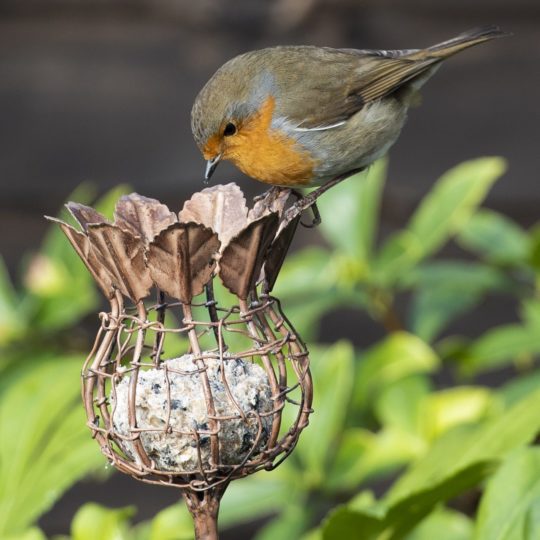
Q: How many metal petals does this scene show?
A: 9